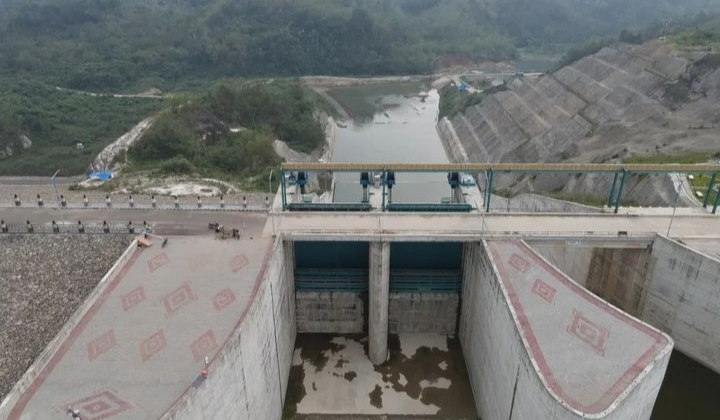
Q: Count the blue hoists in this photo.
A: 4